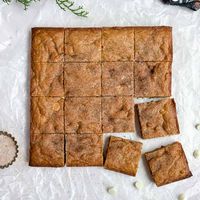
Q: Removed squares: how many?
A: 3